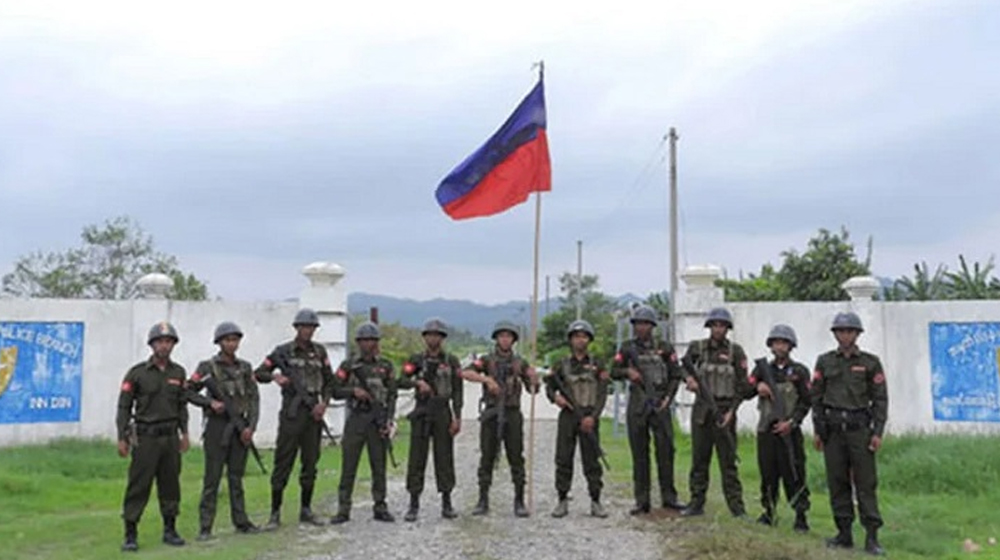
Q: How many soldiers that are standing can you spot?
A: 11